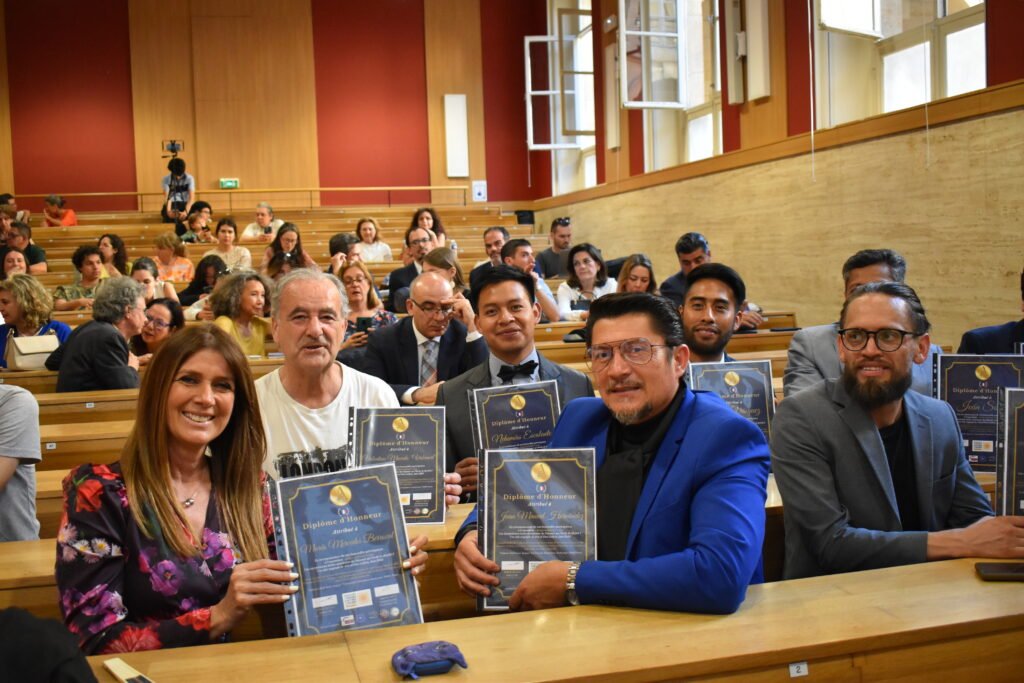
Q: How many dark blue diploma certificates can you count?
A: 7